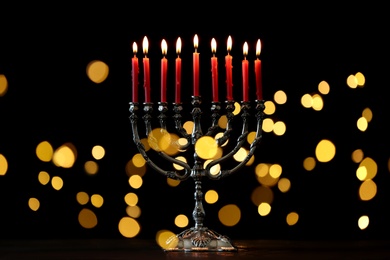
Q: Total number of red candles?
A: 9